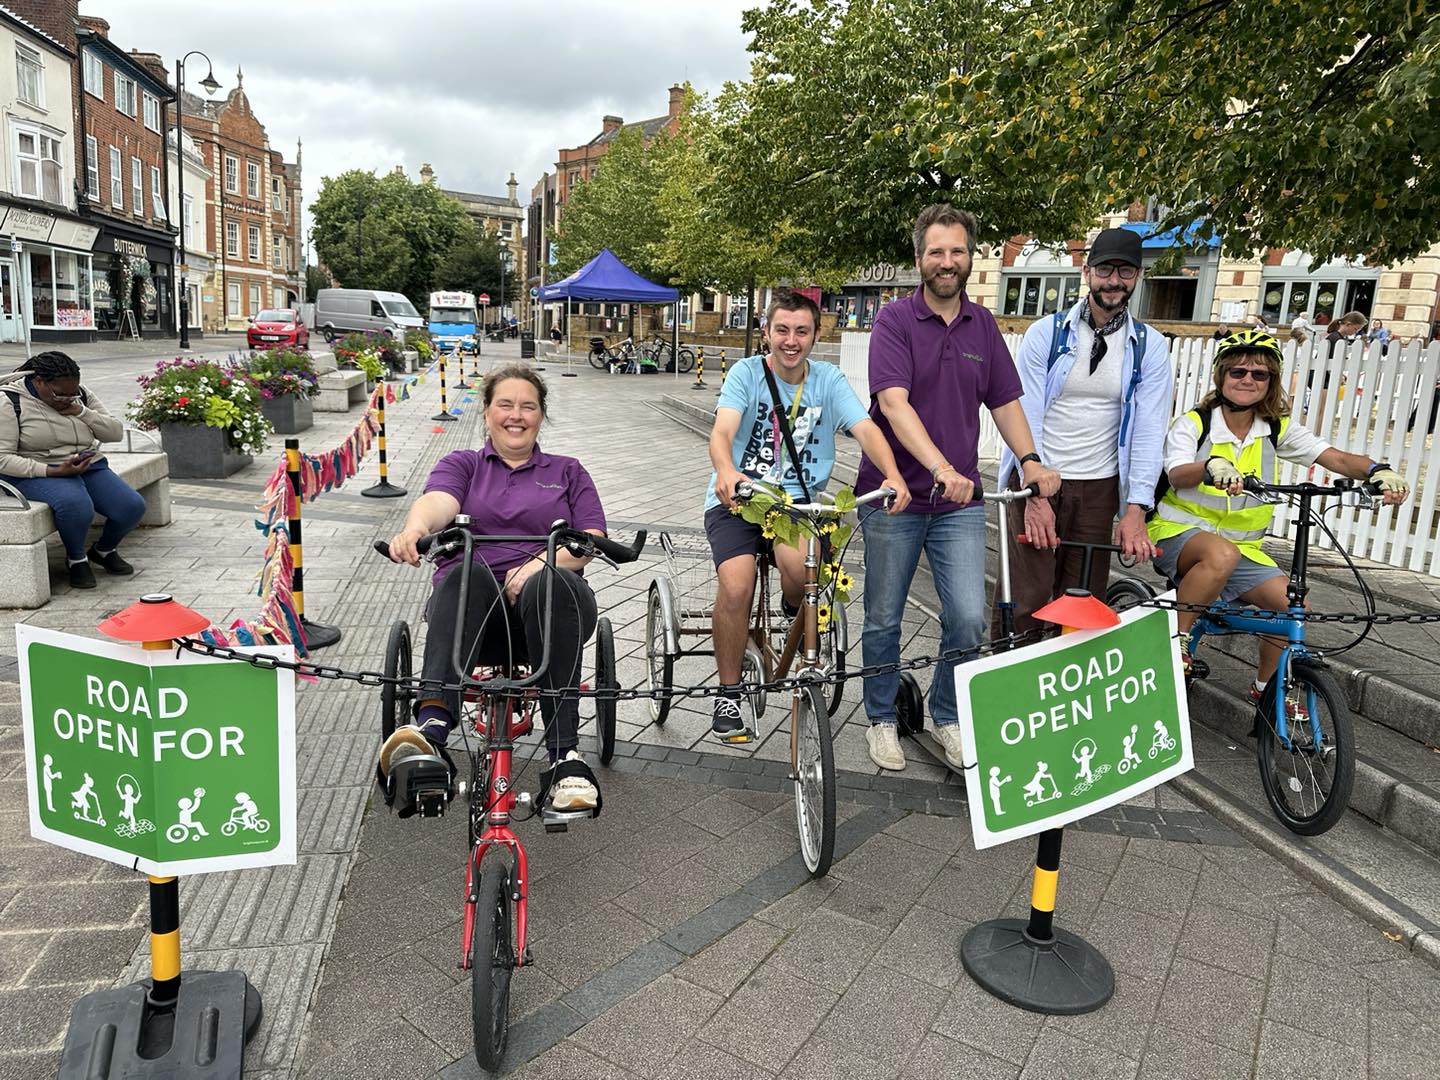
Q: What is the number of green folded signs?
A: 1